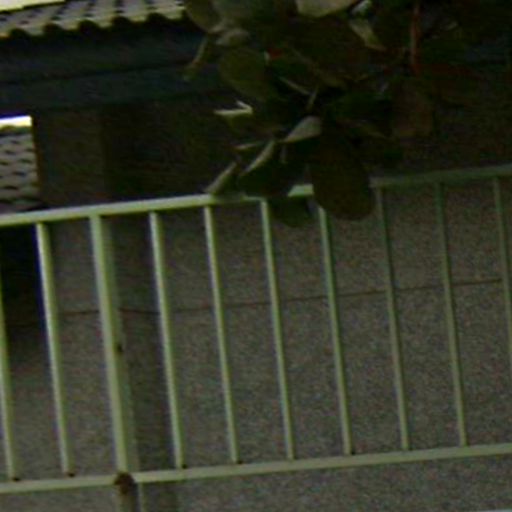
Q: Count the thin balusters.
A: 9